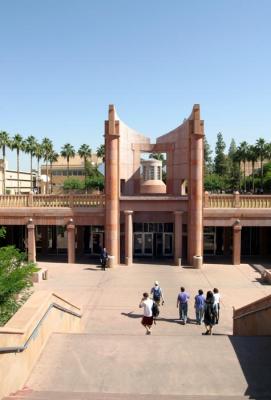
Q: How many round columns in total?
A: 4